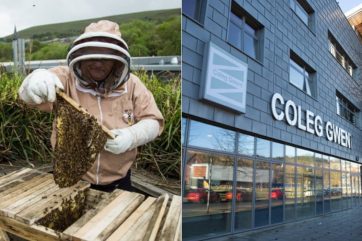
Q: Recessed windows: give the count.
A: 6